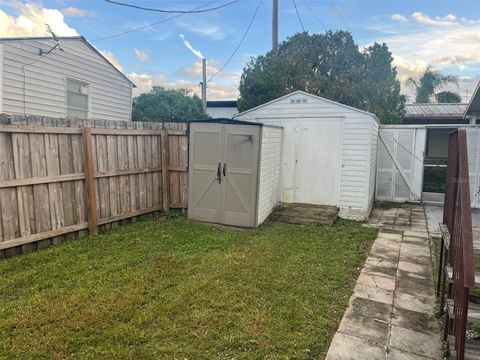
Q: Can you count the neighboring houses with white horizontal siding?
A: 1